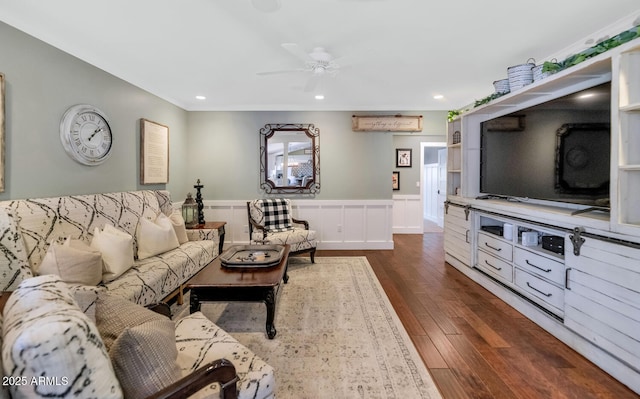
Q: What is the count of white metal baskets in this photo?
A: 3